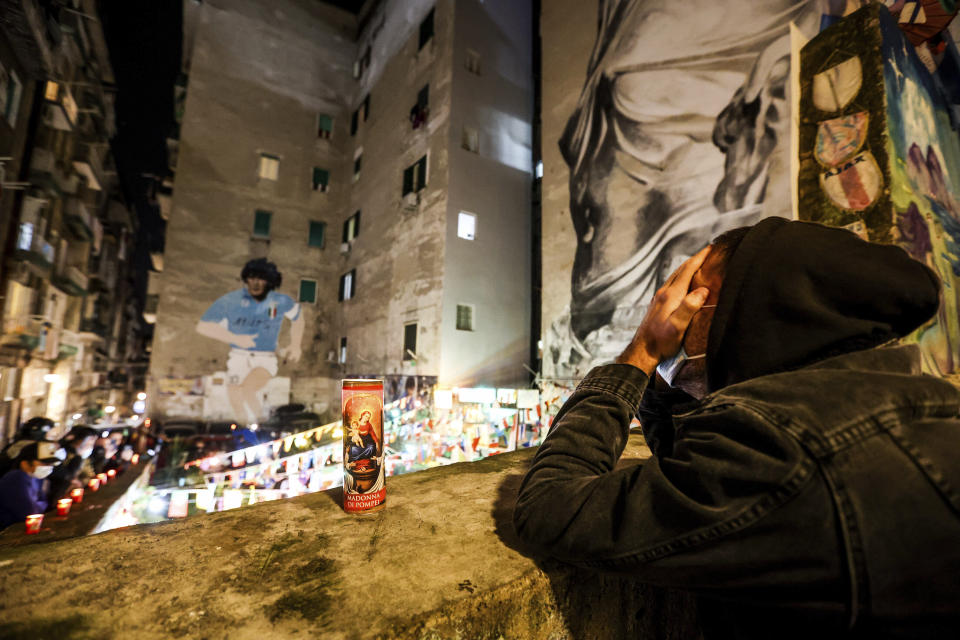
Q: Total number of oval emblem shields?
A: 3